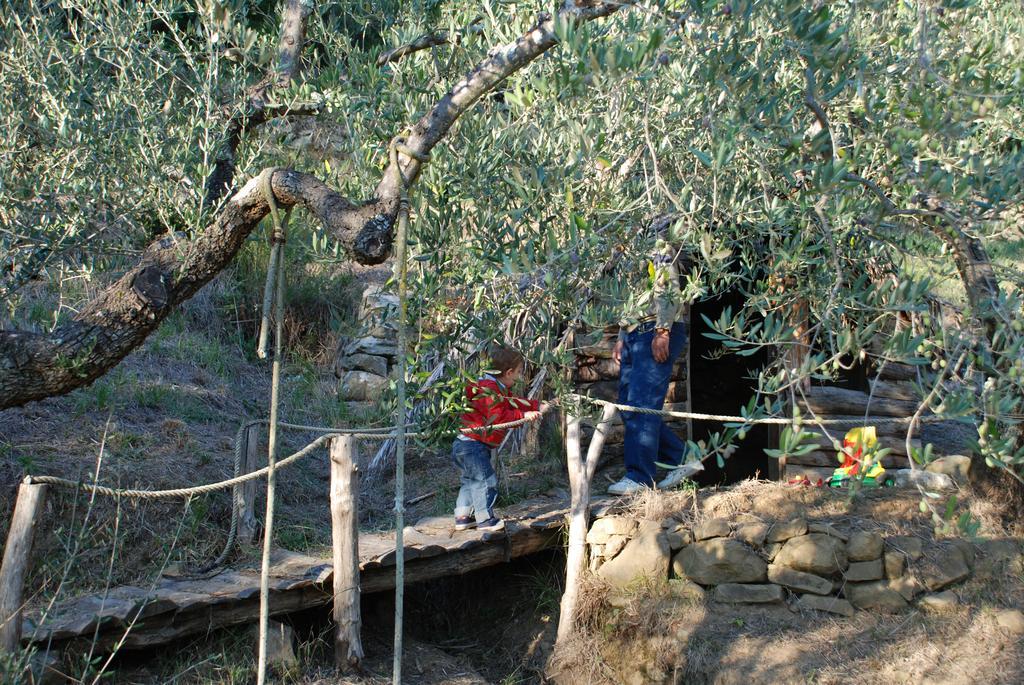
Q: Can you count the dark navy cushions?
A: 0